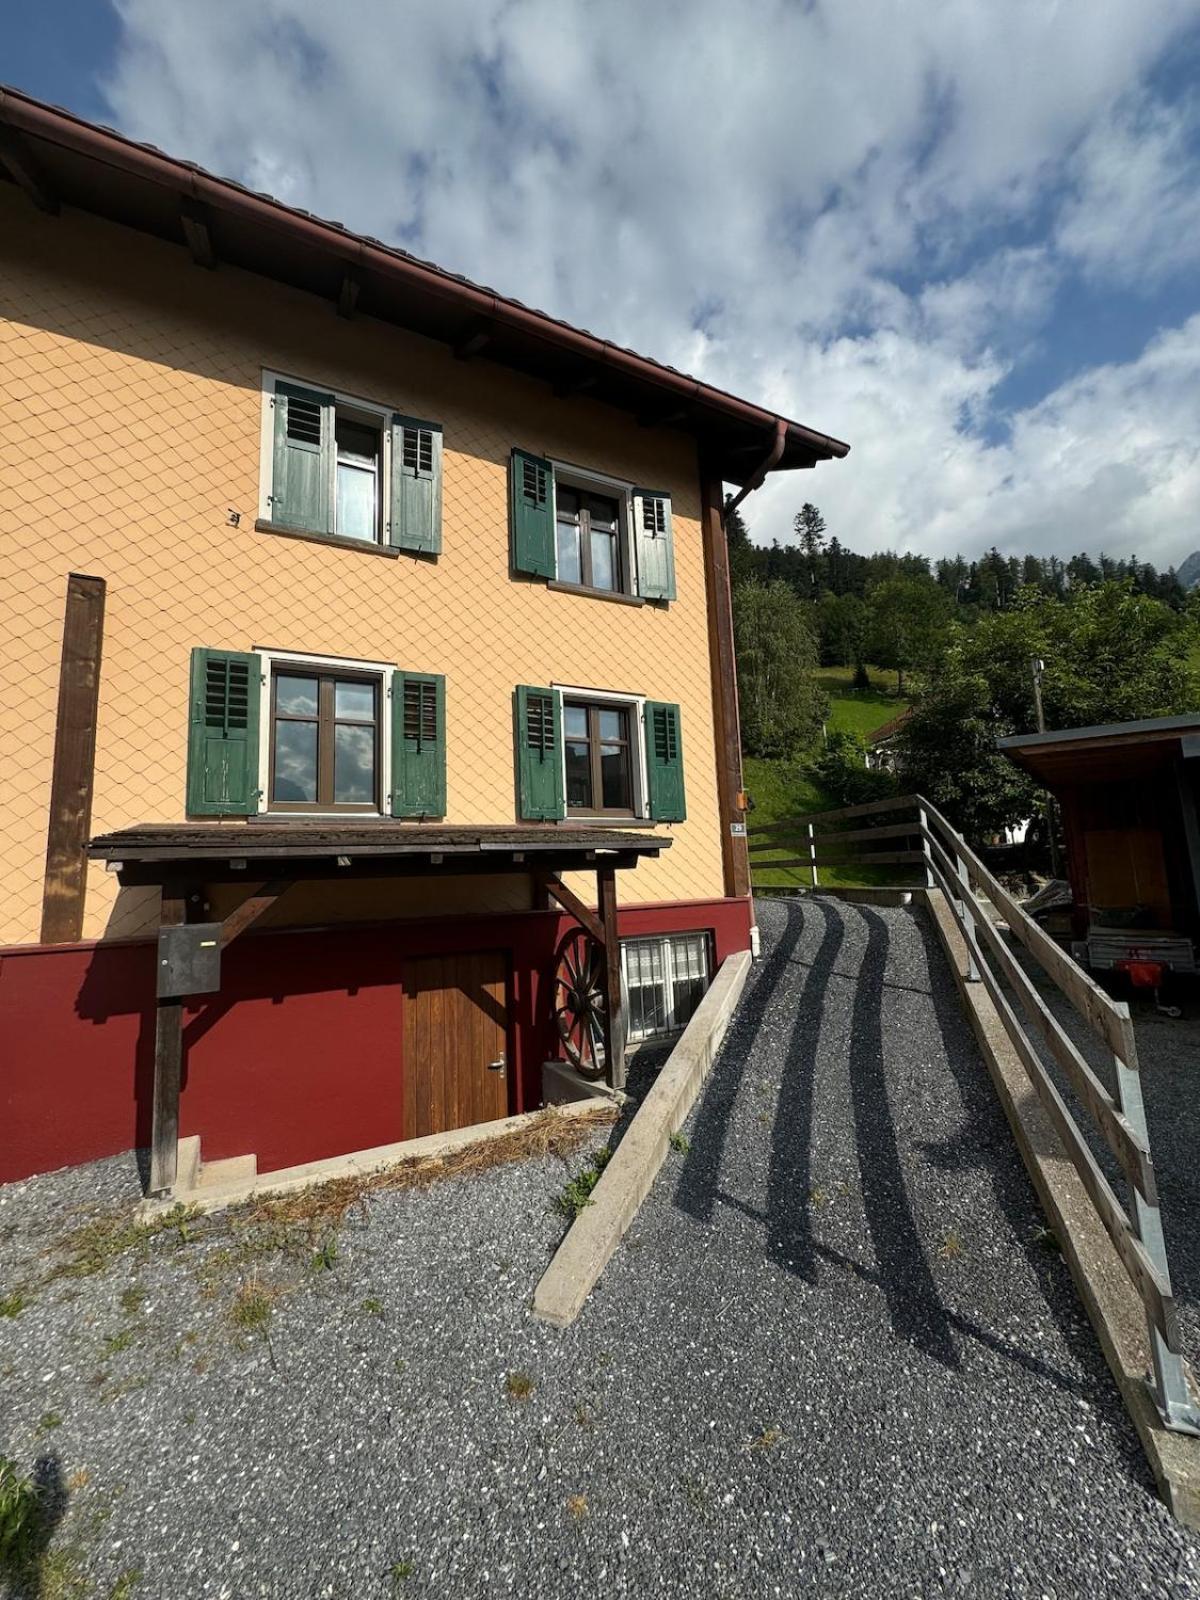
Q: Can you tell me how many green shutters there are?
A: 8